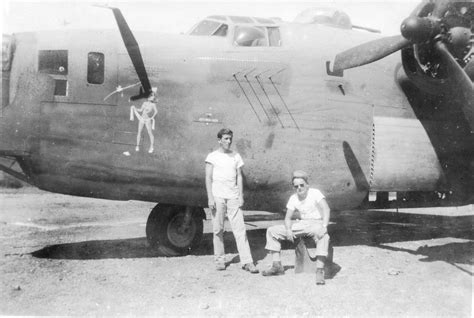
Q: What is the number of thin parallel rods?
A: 4